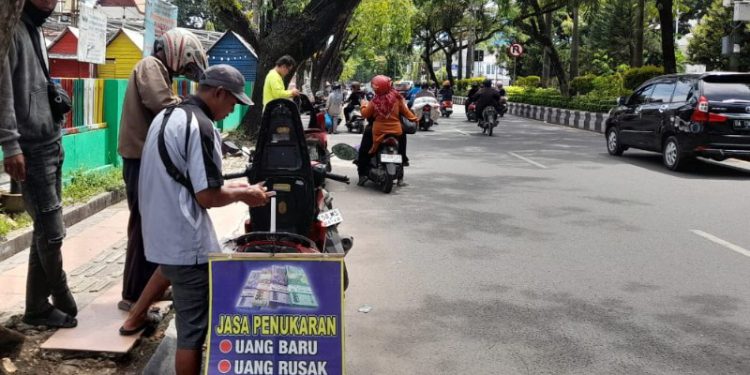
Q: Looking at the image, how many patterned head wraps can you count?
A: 1